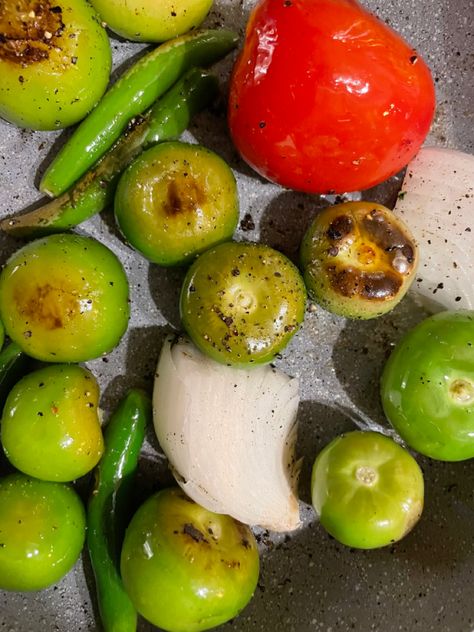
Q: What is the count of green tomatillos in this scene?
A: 11